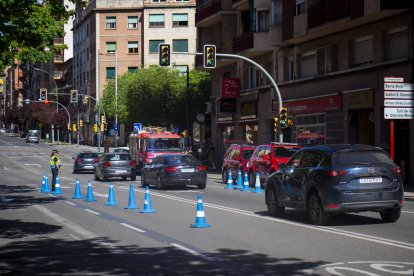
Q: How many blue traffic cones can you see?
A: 13